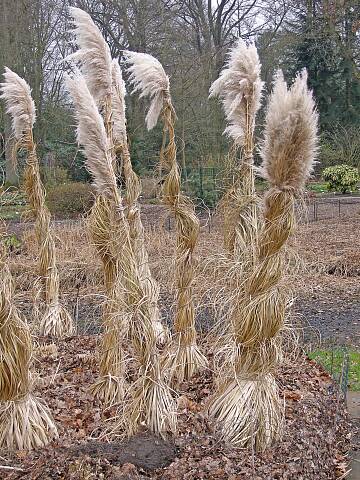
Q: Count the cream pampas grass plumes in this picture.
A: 7